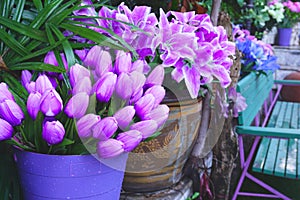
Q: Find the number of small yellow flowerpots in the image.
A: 0